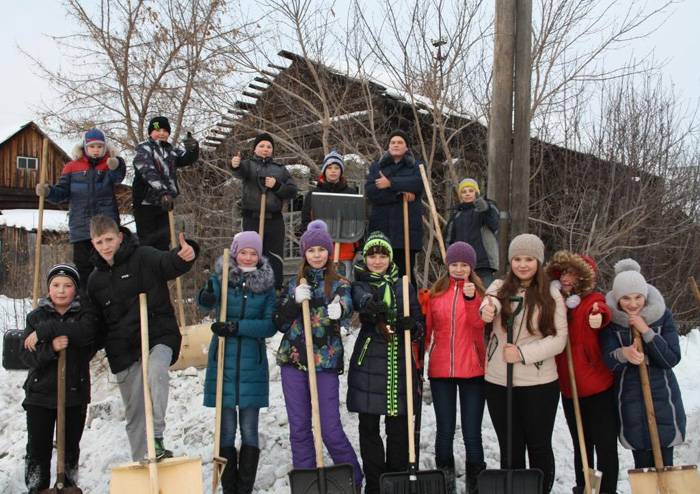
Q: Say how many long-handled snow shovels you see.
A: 14